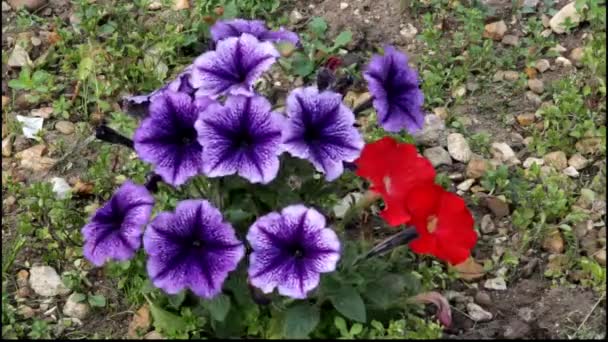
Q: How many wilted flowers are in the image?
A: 1